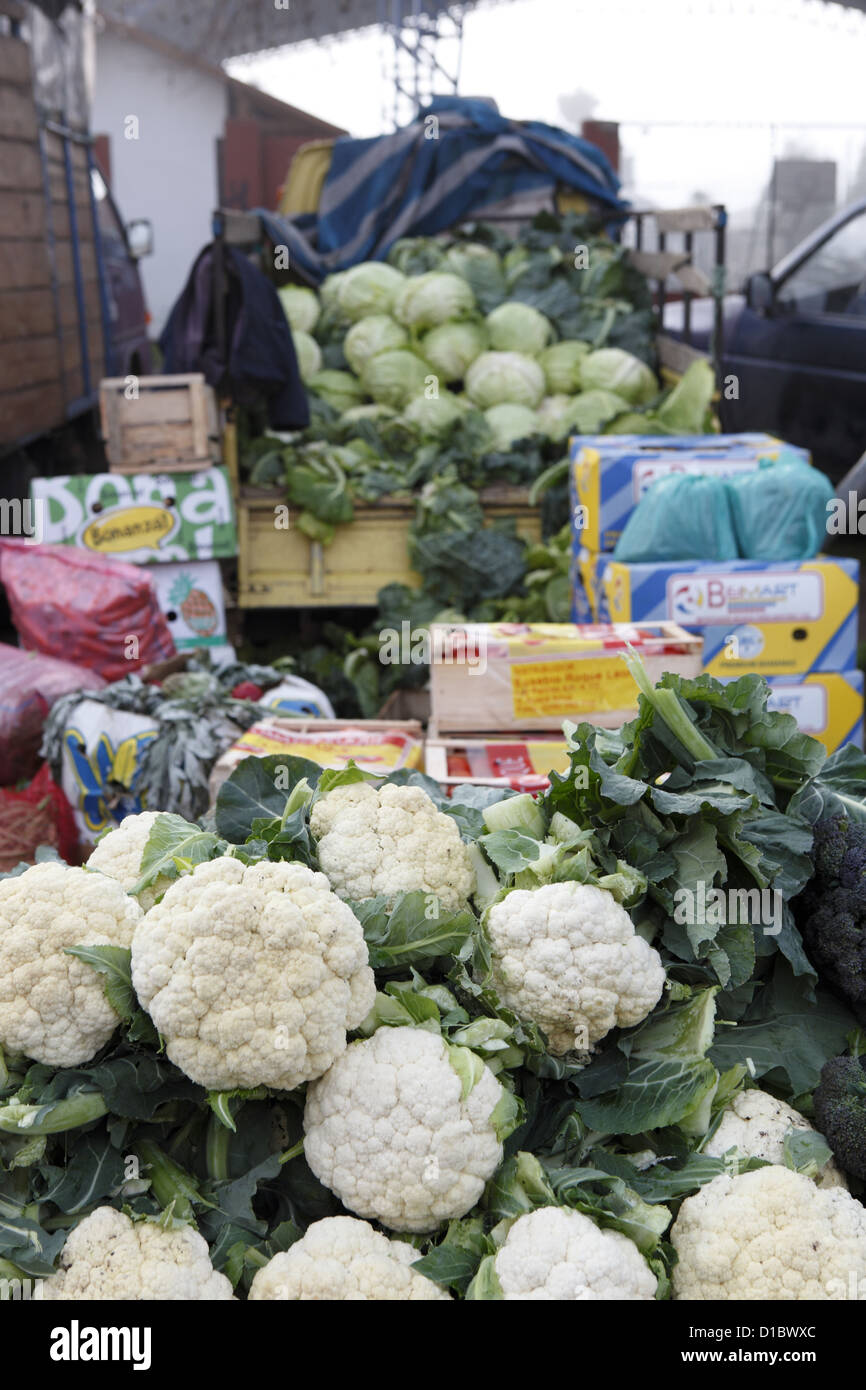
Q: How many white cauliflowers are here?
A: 11